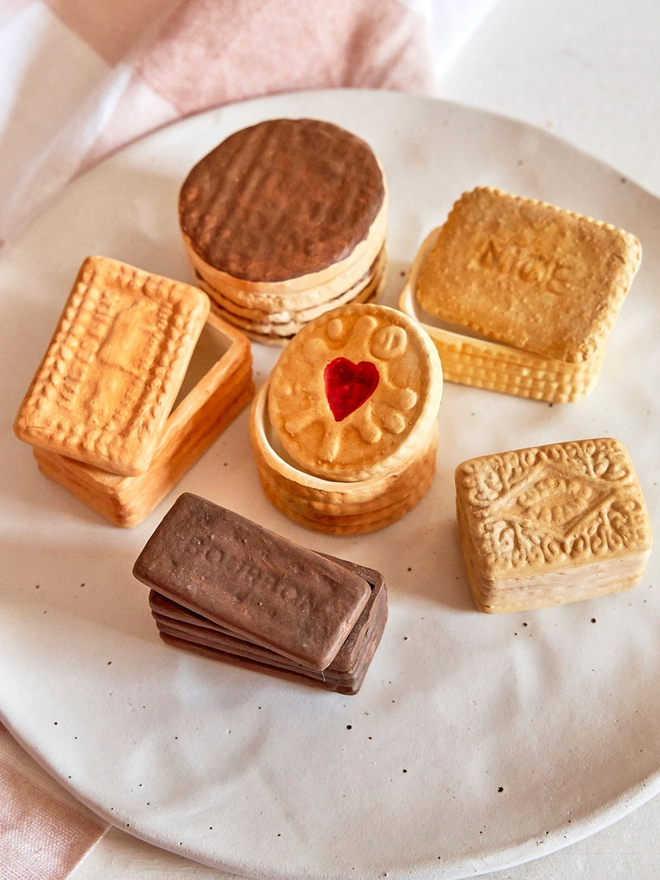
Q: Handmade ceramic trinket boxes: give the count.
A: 6